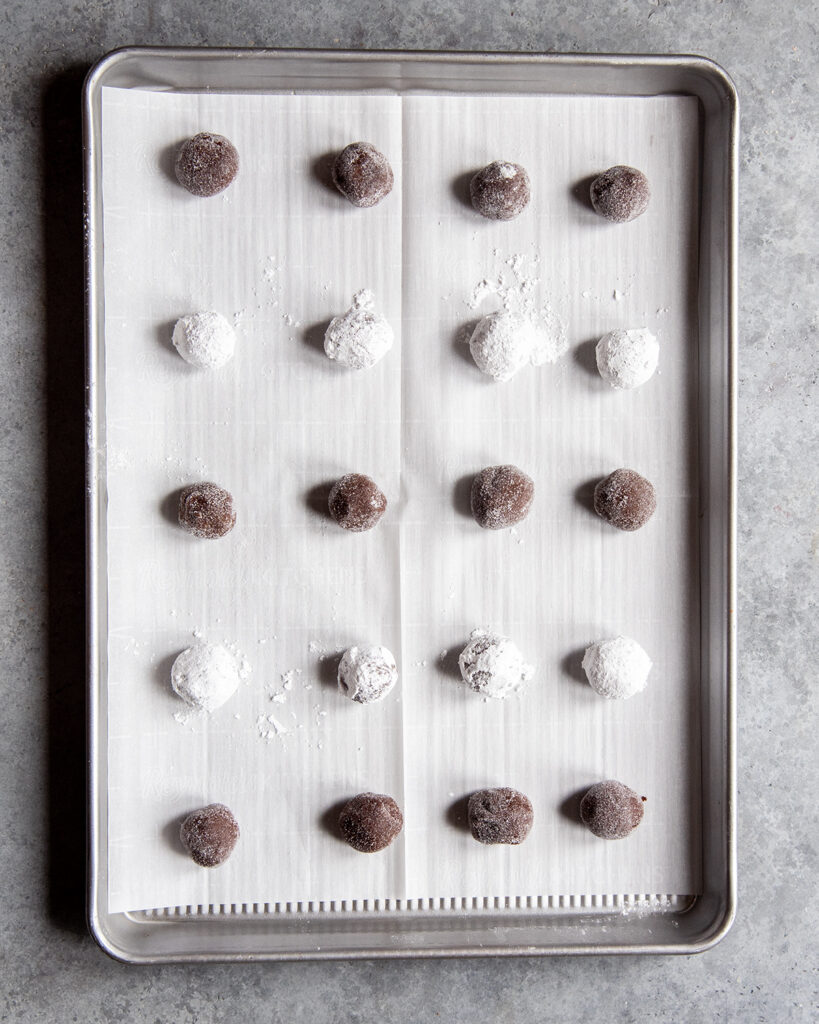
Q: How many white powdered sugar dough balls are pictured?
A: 8